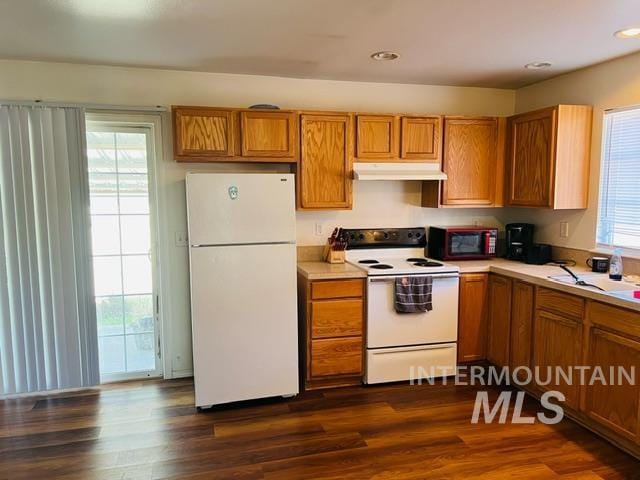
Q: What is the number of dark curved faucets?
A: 1